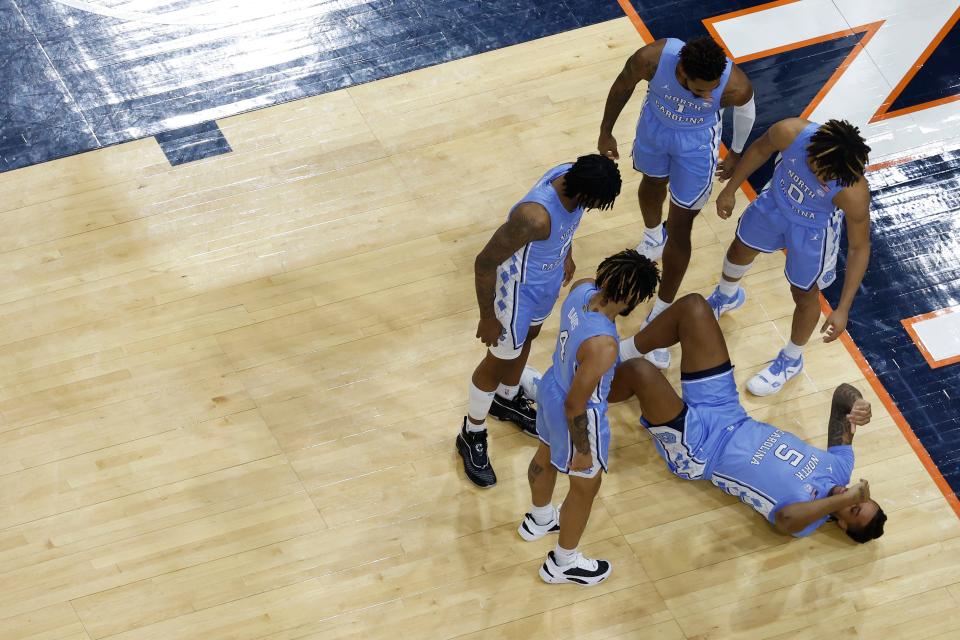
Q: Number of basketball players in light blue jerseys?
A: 5